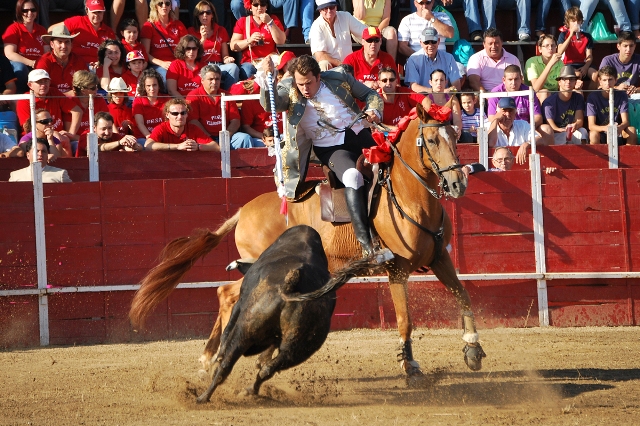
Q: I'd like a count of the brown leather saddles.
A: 1